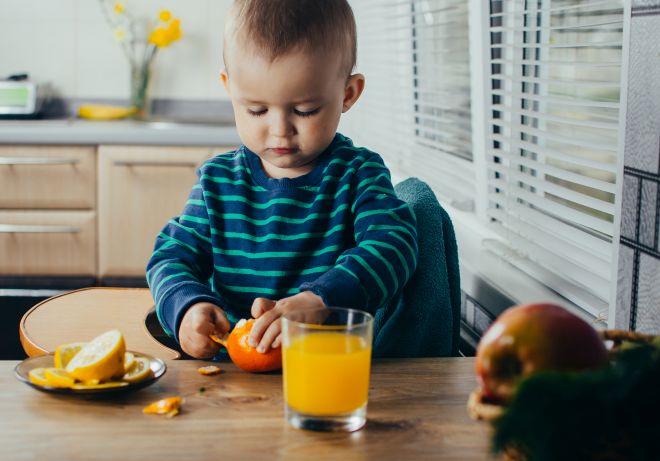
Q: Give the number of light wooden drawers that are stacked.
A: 2